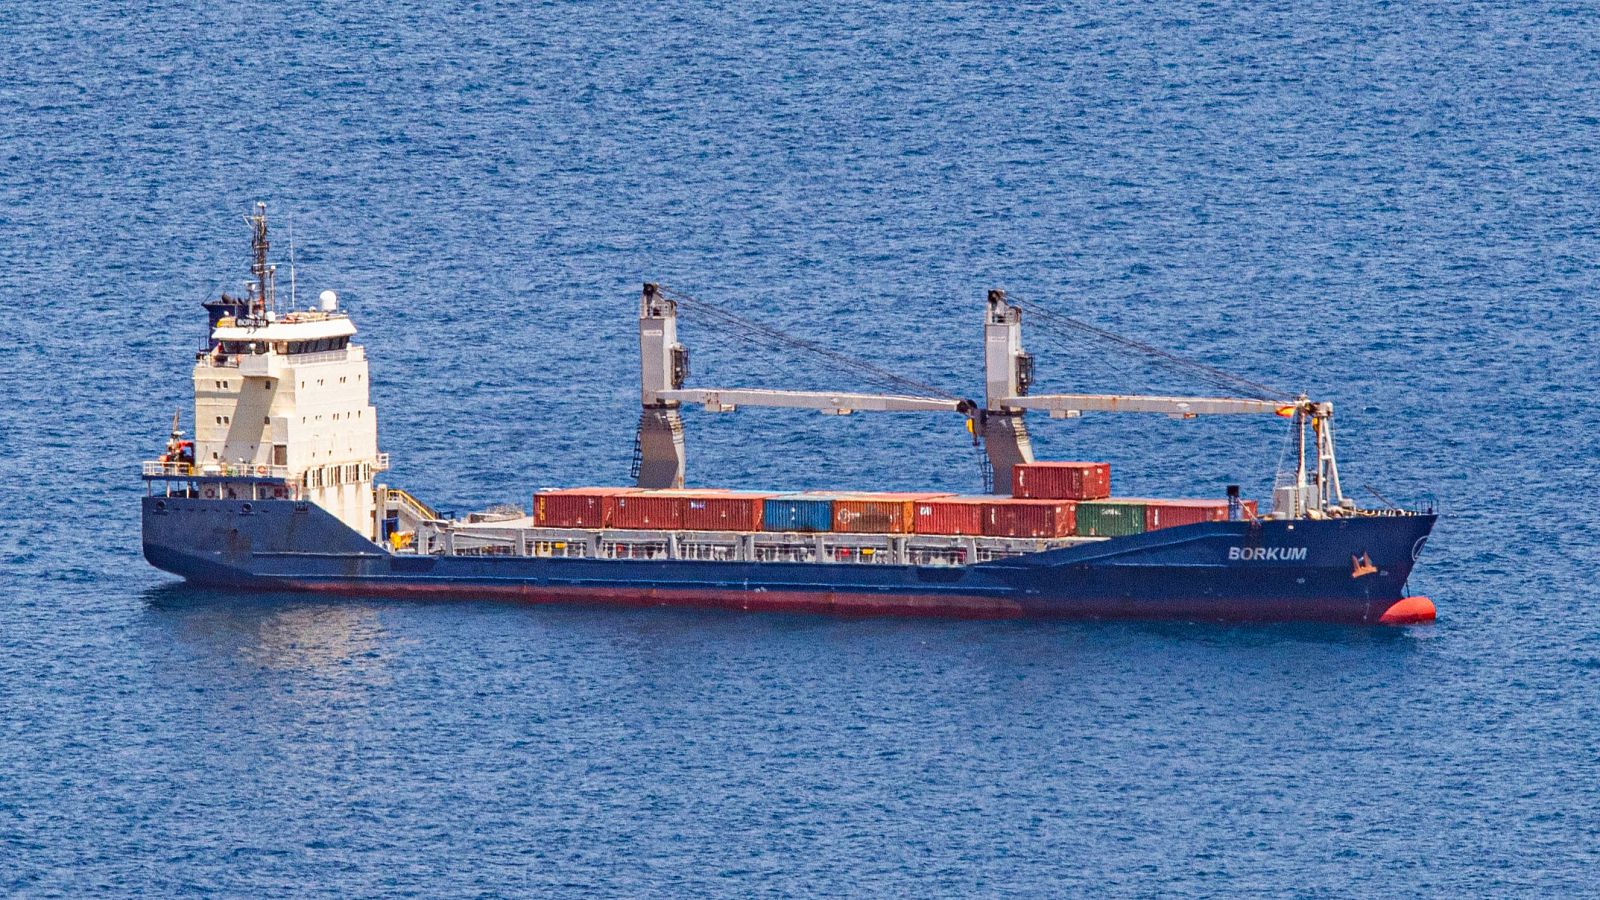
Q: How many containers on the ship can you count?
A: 10